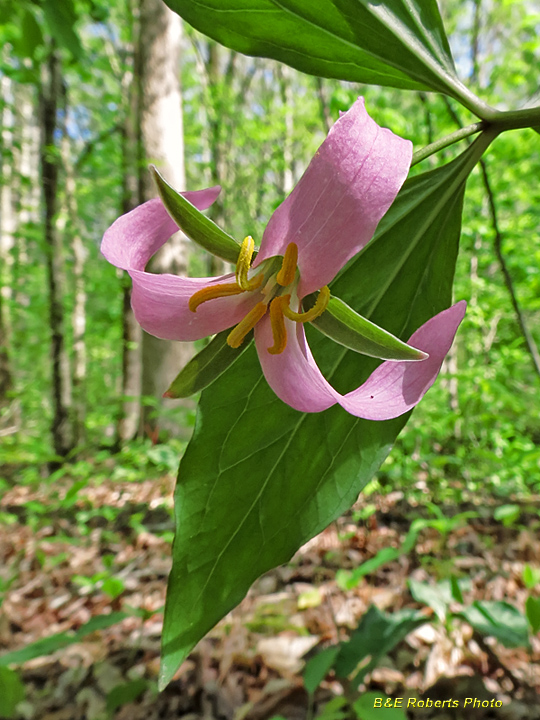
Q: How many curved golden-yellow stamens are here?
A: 6